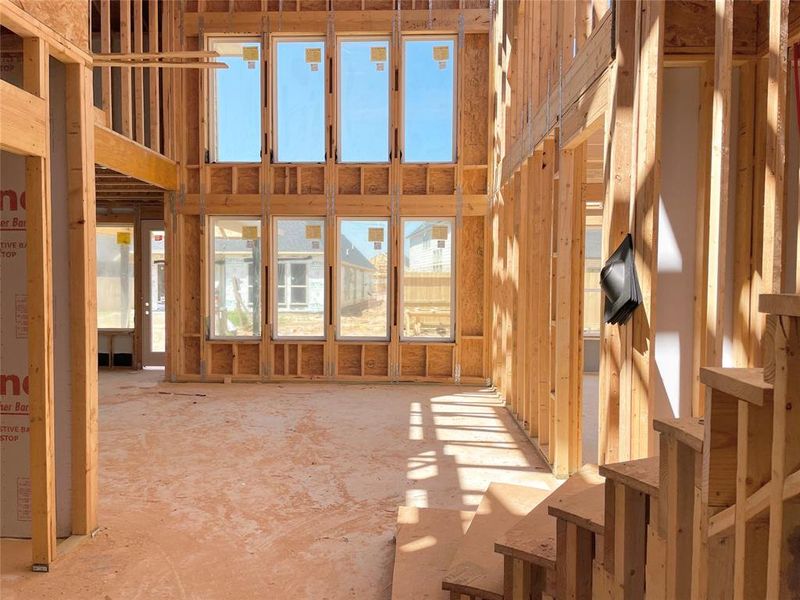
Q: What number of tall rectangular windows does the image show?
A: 8